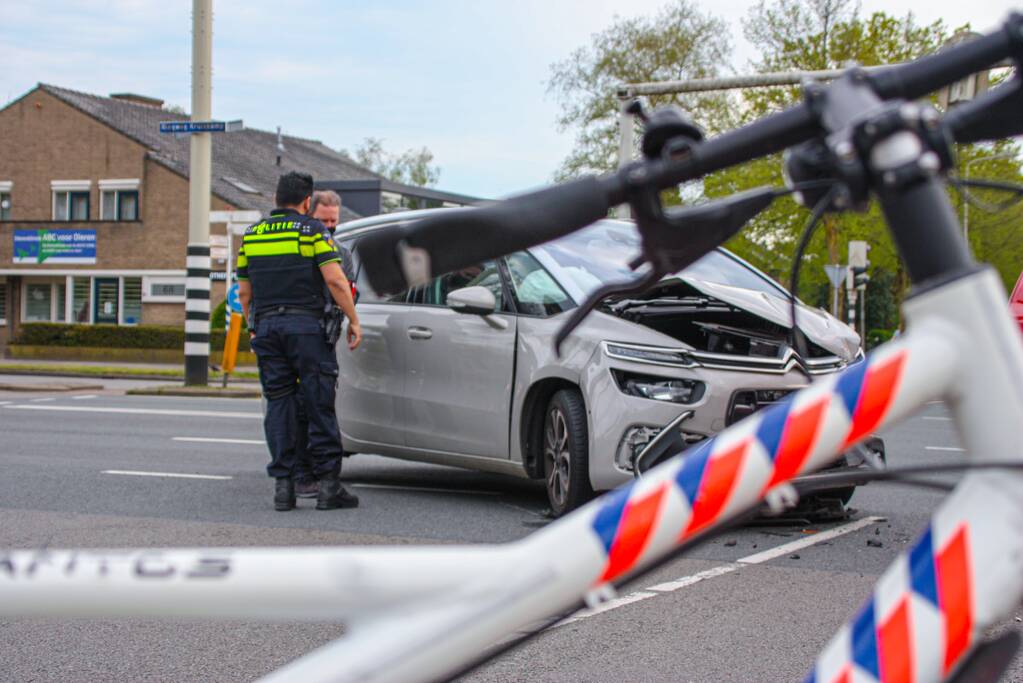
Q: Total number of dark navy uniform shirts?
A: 1